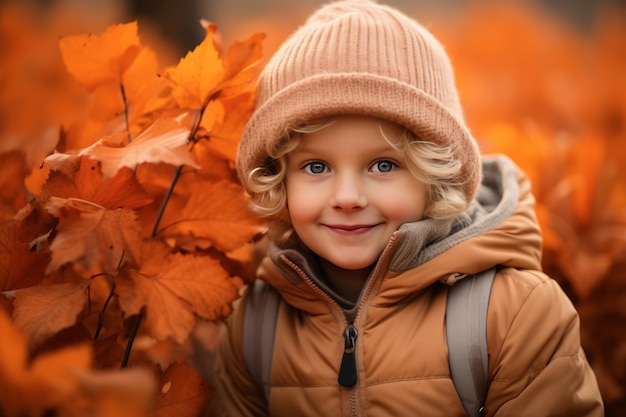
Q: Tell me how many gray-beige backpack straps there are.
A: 2